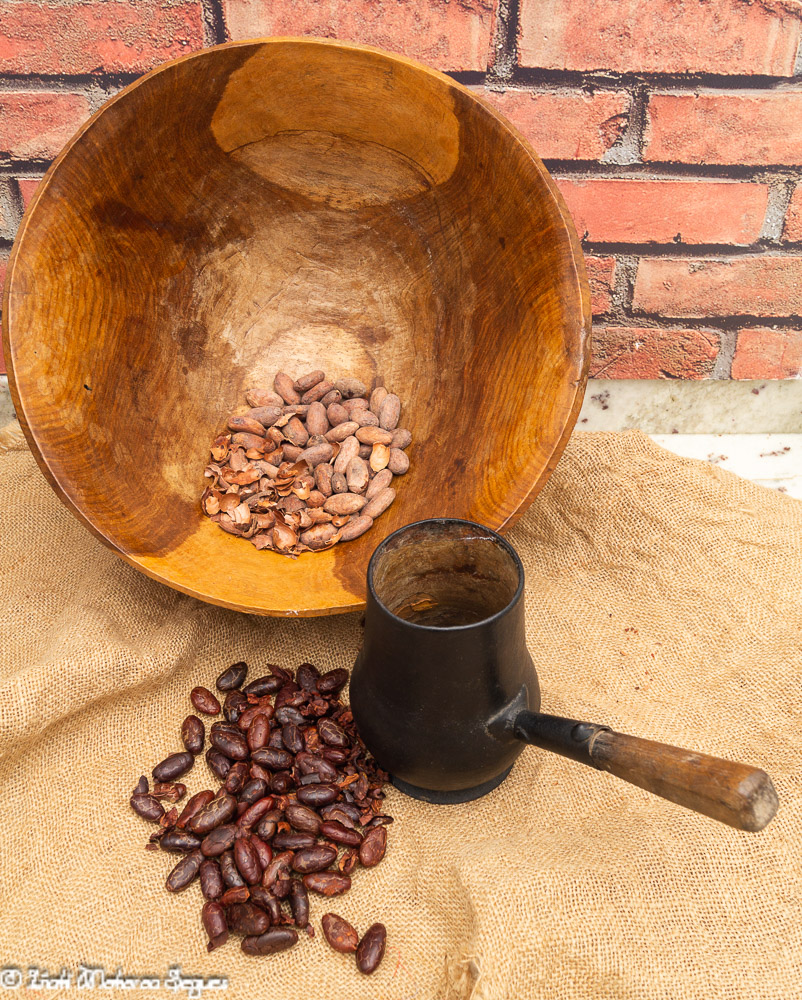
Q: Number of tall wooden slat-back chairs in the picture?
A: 0